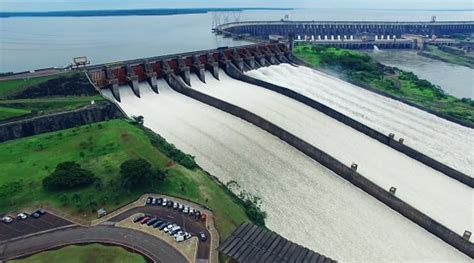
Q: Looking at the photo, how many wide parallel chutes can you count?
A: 3